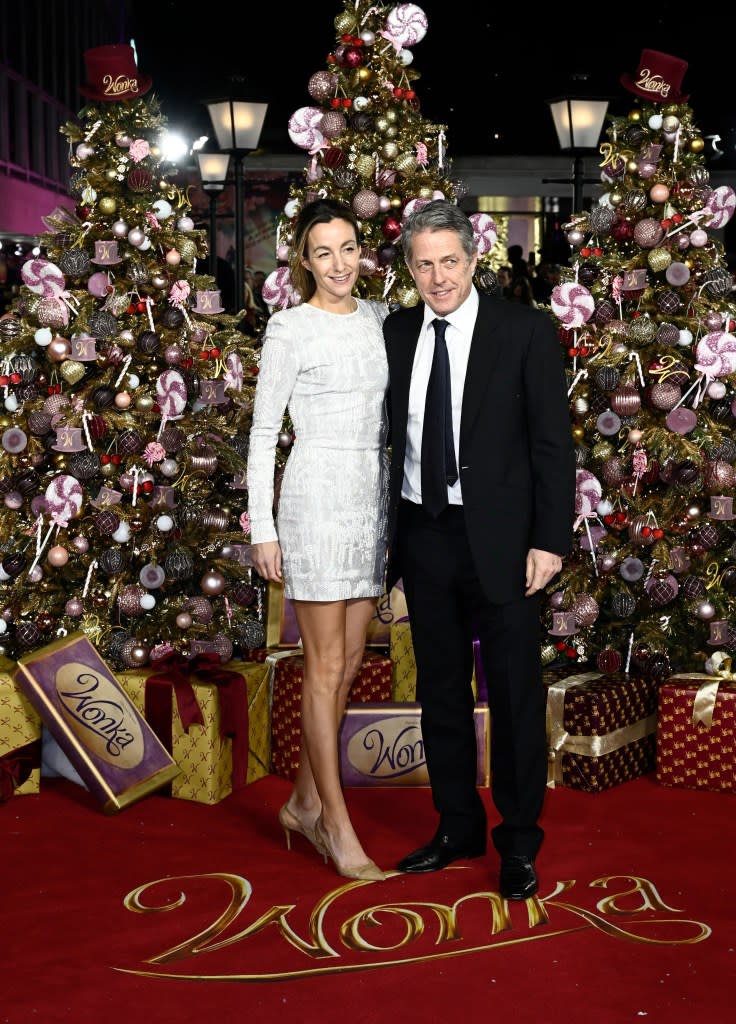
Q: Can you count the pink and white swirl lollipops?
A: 13